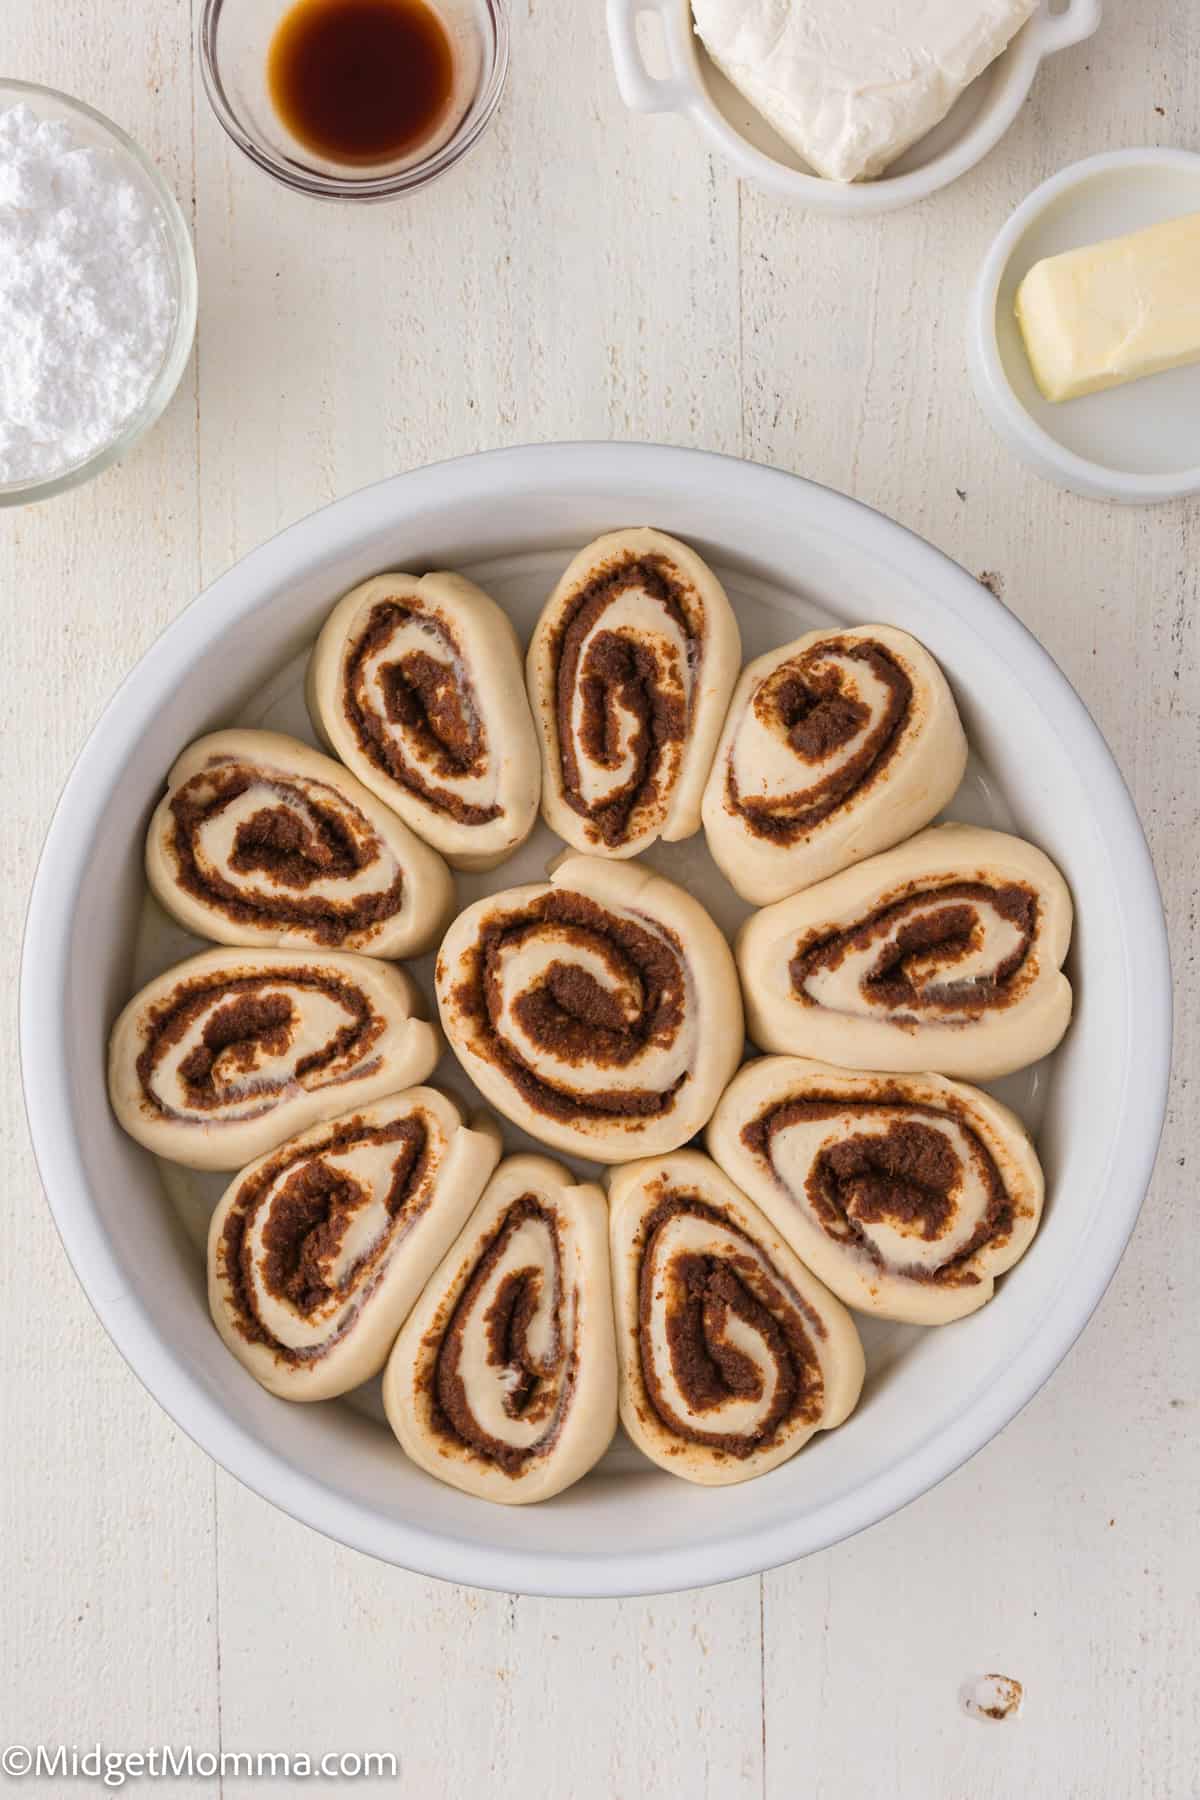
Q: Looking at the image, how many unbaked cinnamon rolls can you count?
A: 11